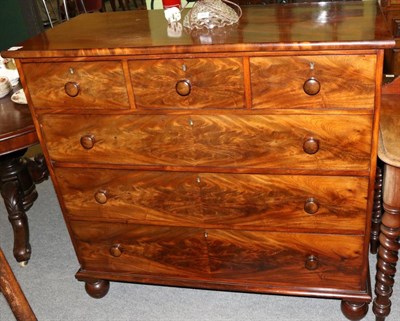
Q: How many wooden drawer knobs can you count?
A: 9